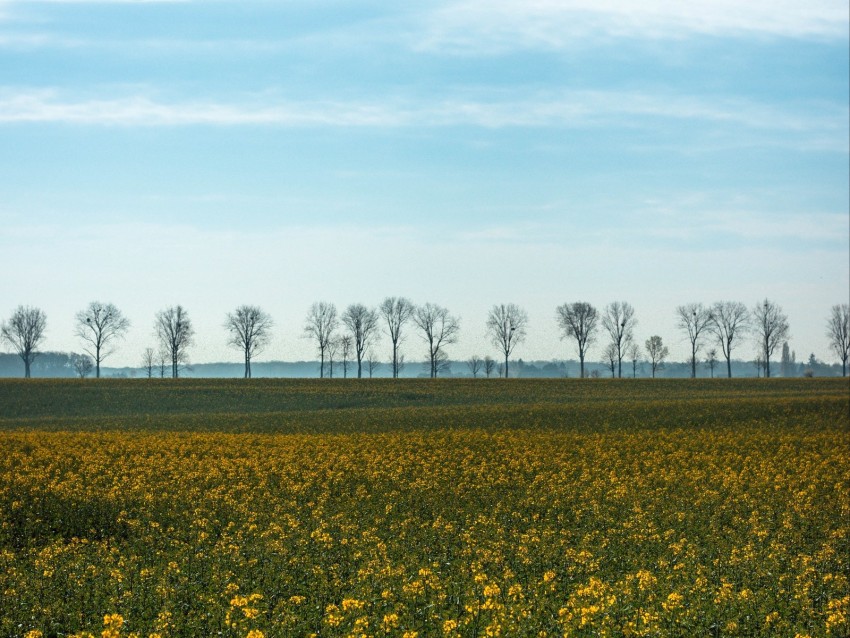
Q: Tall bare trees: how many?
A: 15